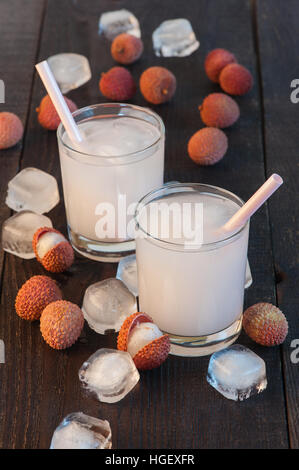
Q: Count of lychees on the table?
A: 14